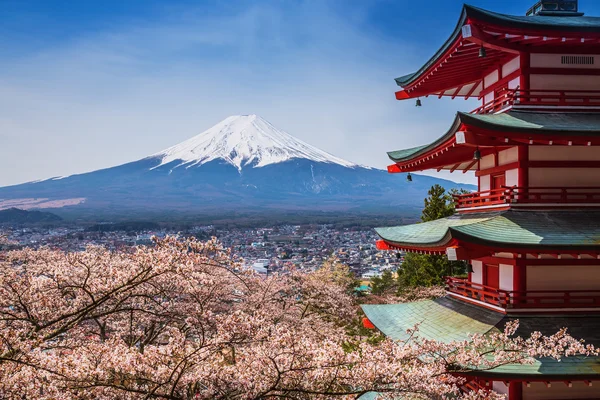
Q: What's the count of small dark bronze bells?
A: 6